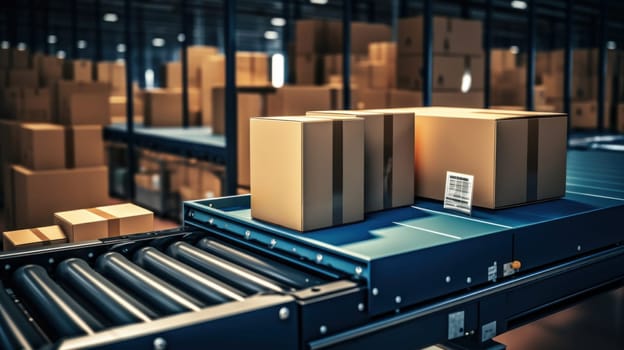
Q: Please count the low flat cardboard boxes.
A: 2